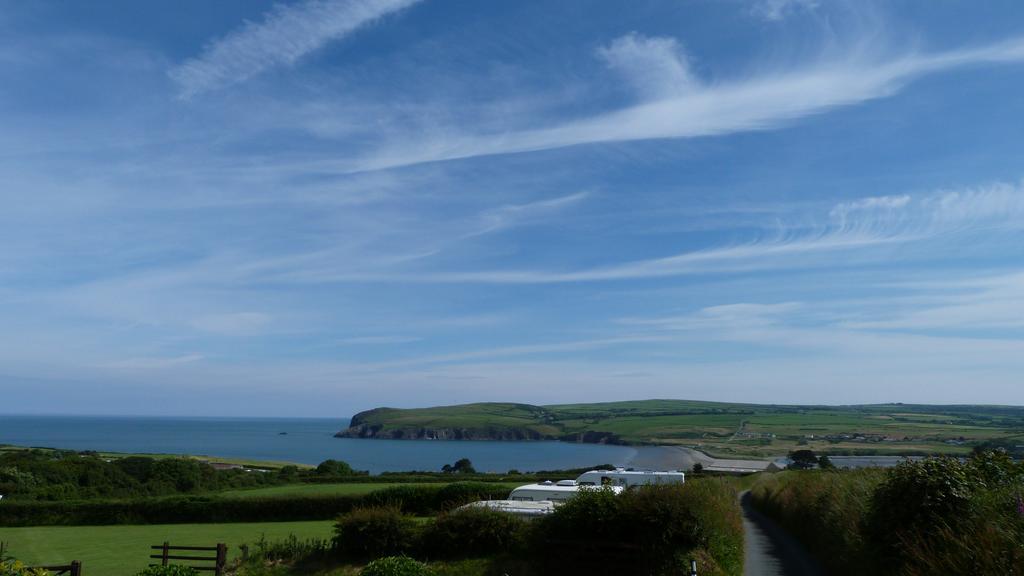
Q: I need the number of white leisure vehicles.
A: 3